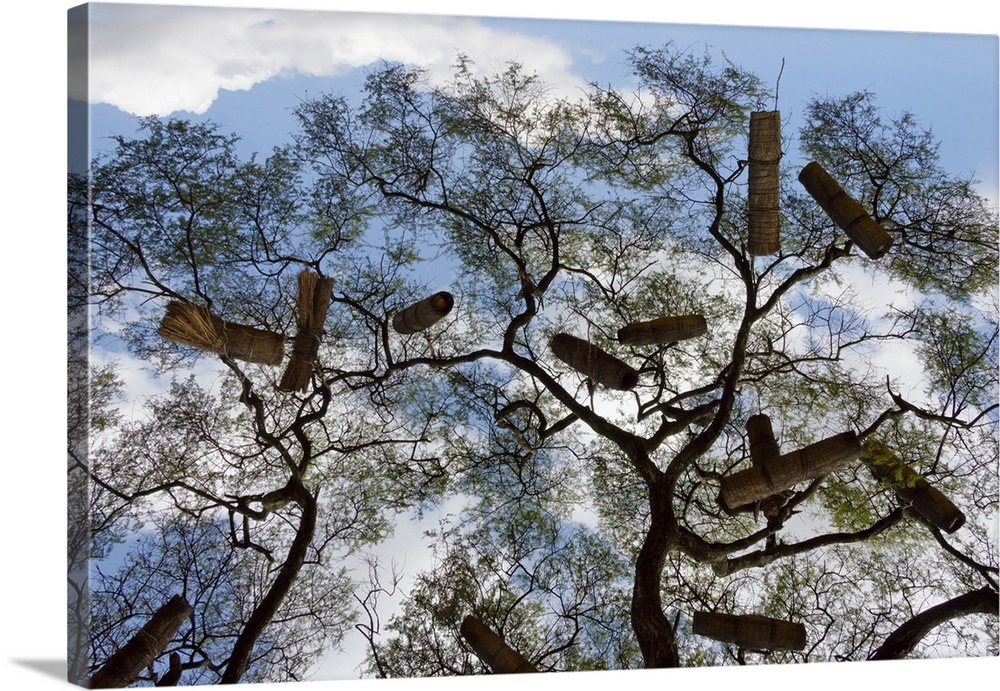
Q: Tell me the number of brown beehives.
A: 13